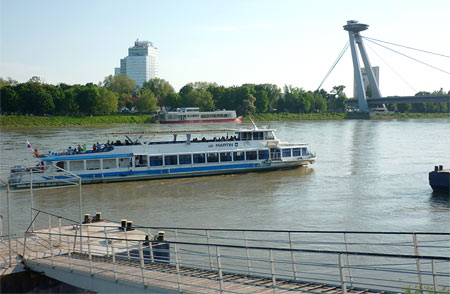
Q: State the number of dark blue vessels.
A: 1